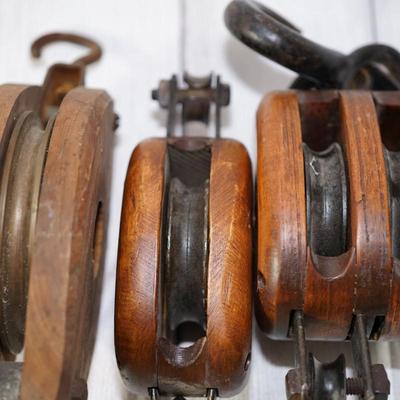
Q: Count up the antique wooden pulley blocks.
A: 3